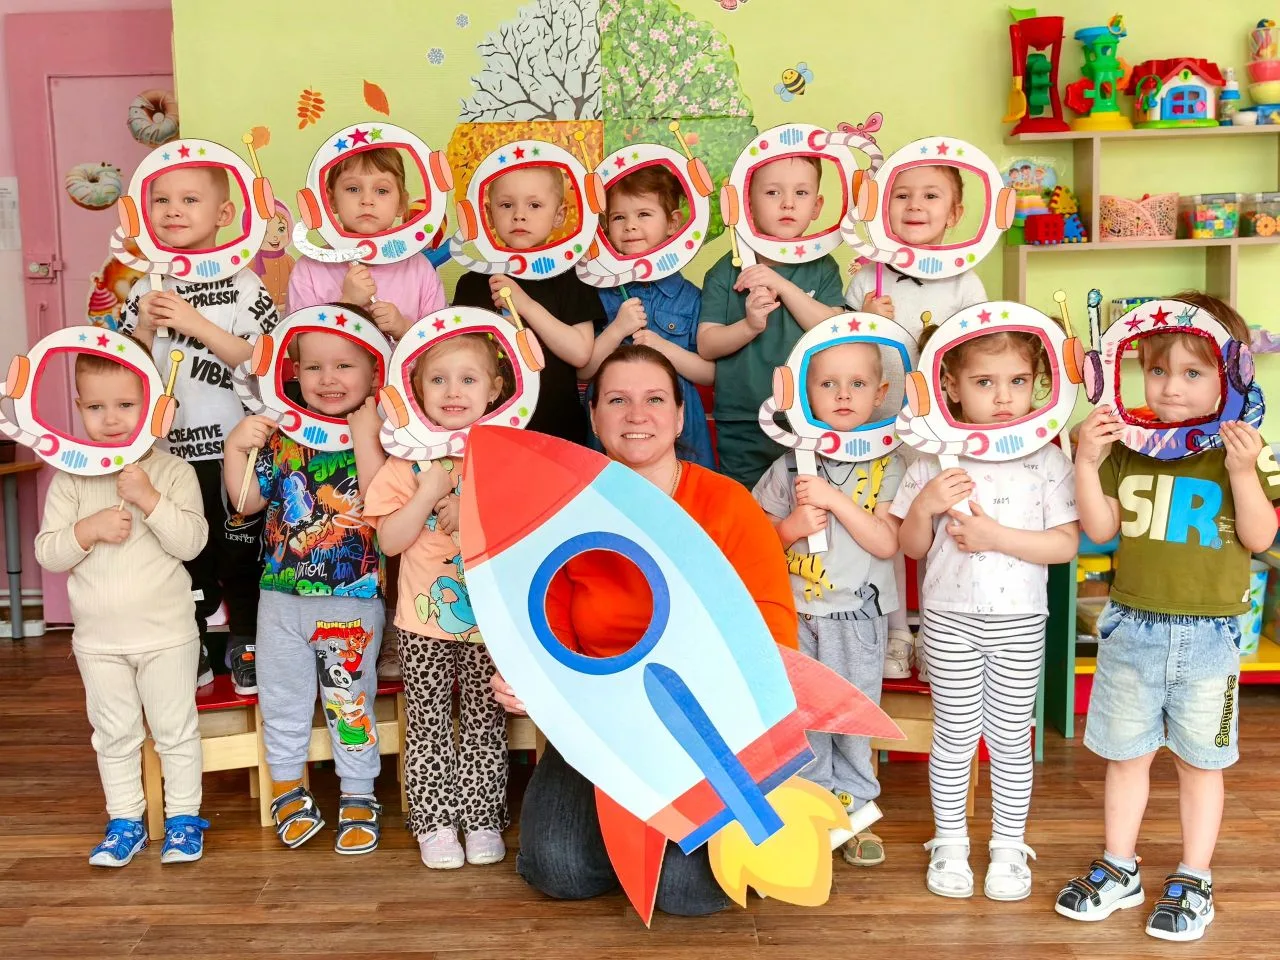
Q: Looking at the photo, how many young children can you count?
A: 12